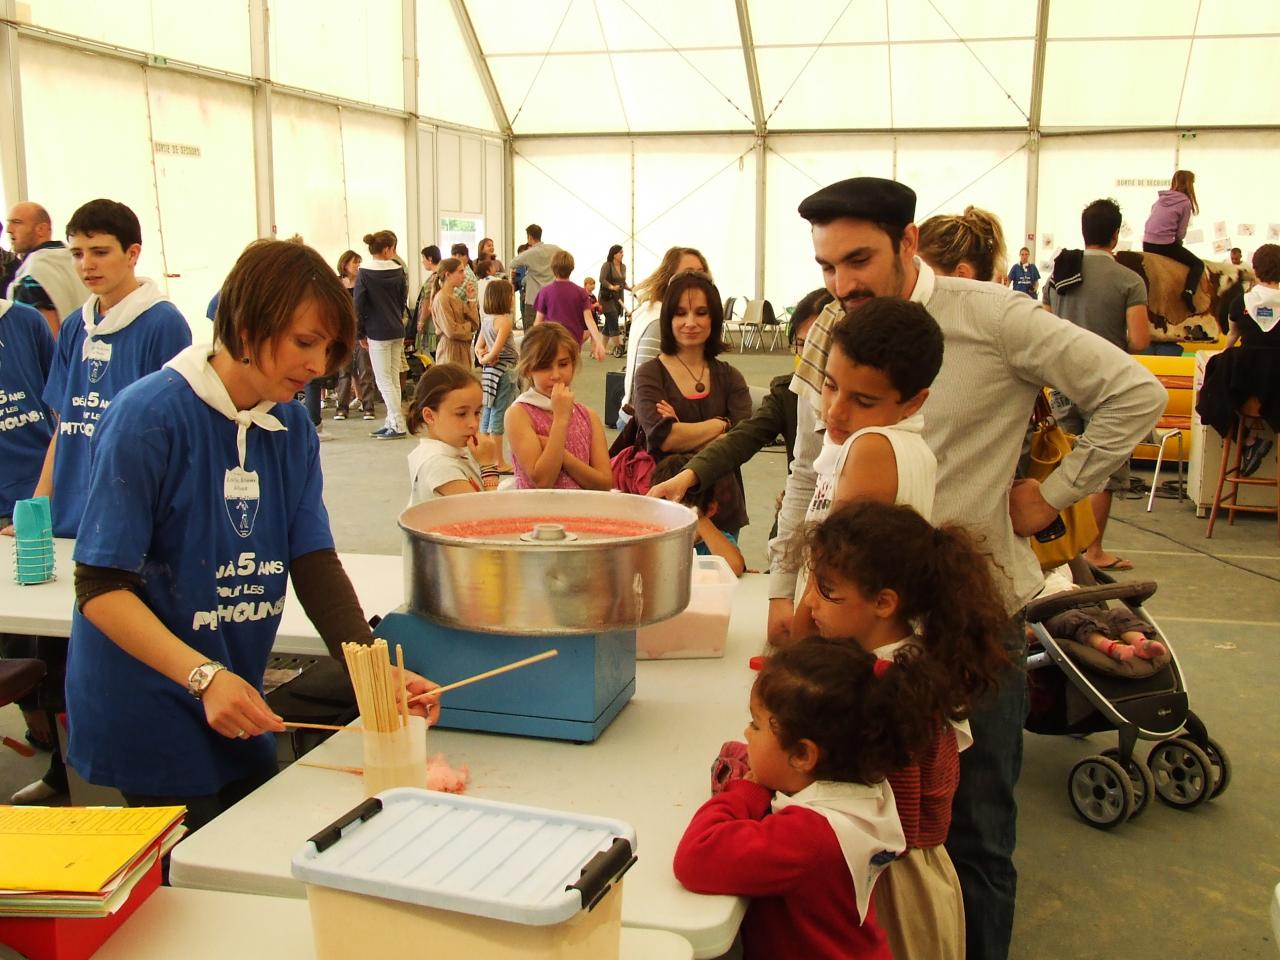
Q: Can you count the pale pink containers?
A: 1